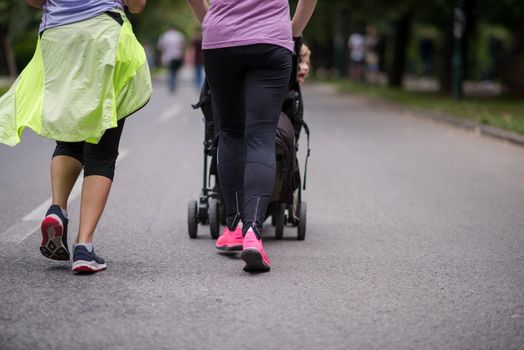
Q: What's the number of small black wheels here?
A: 4